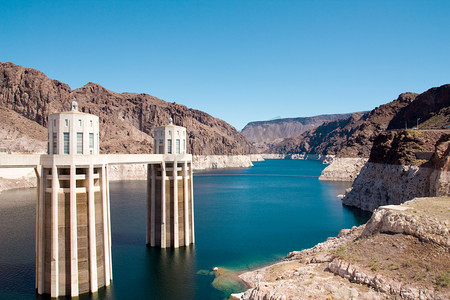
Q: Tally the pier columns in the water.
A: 2